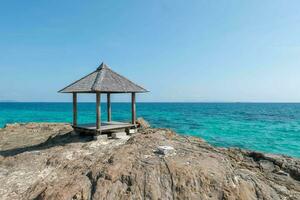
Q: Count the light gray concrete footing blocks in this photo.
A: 3